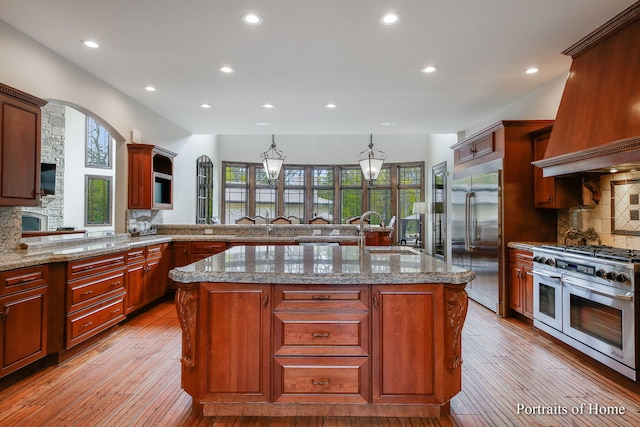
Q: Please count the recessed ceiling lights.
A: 10